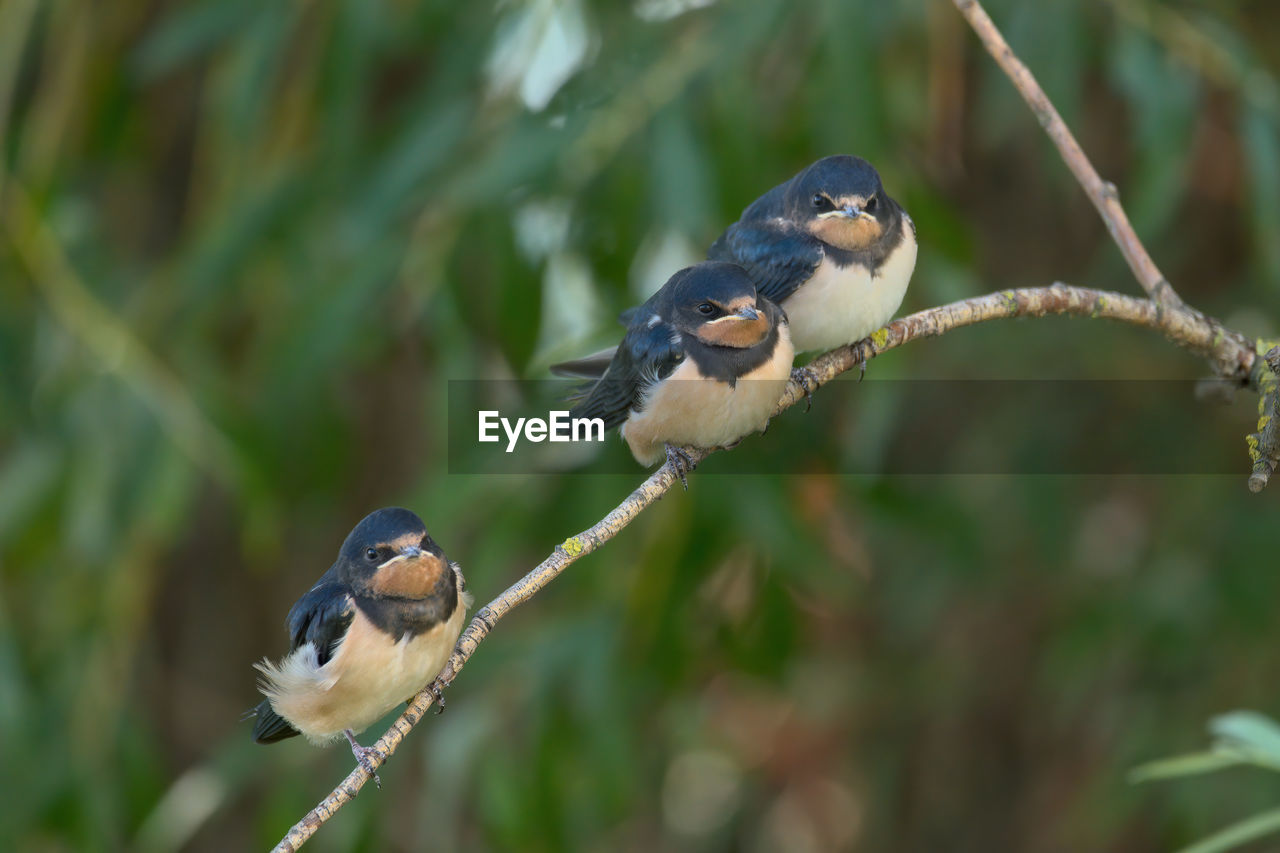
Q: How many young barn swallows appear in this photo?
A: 3